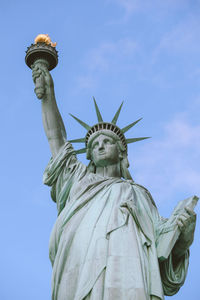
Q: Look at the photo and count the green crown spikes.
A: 7